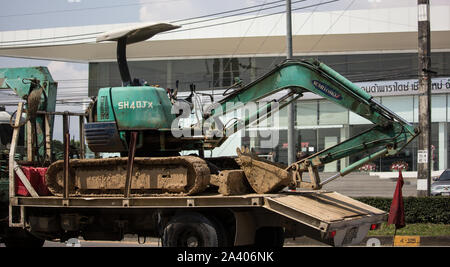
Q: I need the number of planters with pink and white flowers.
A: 2